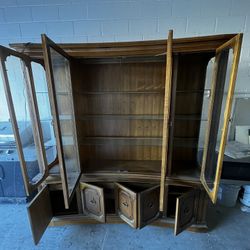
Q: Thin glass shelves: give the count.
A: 3